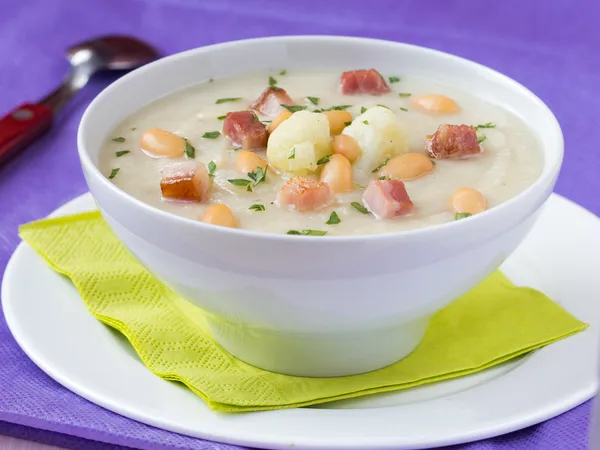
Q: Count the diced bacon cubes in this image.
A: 7